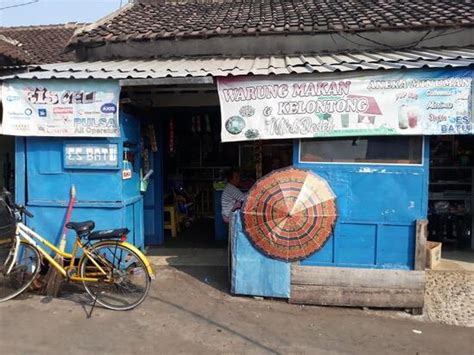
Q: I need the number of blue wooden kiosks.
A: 2